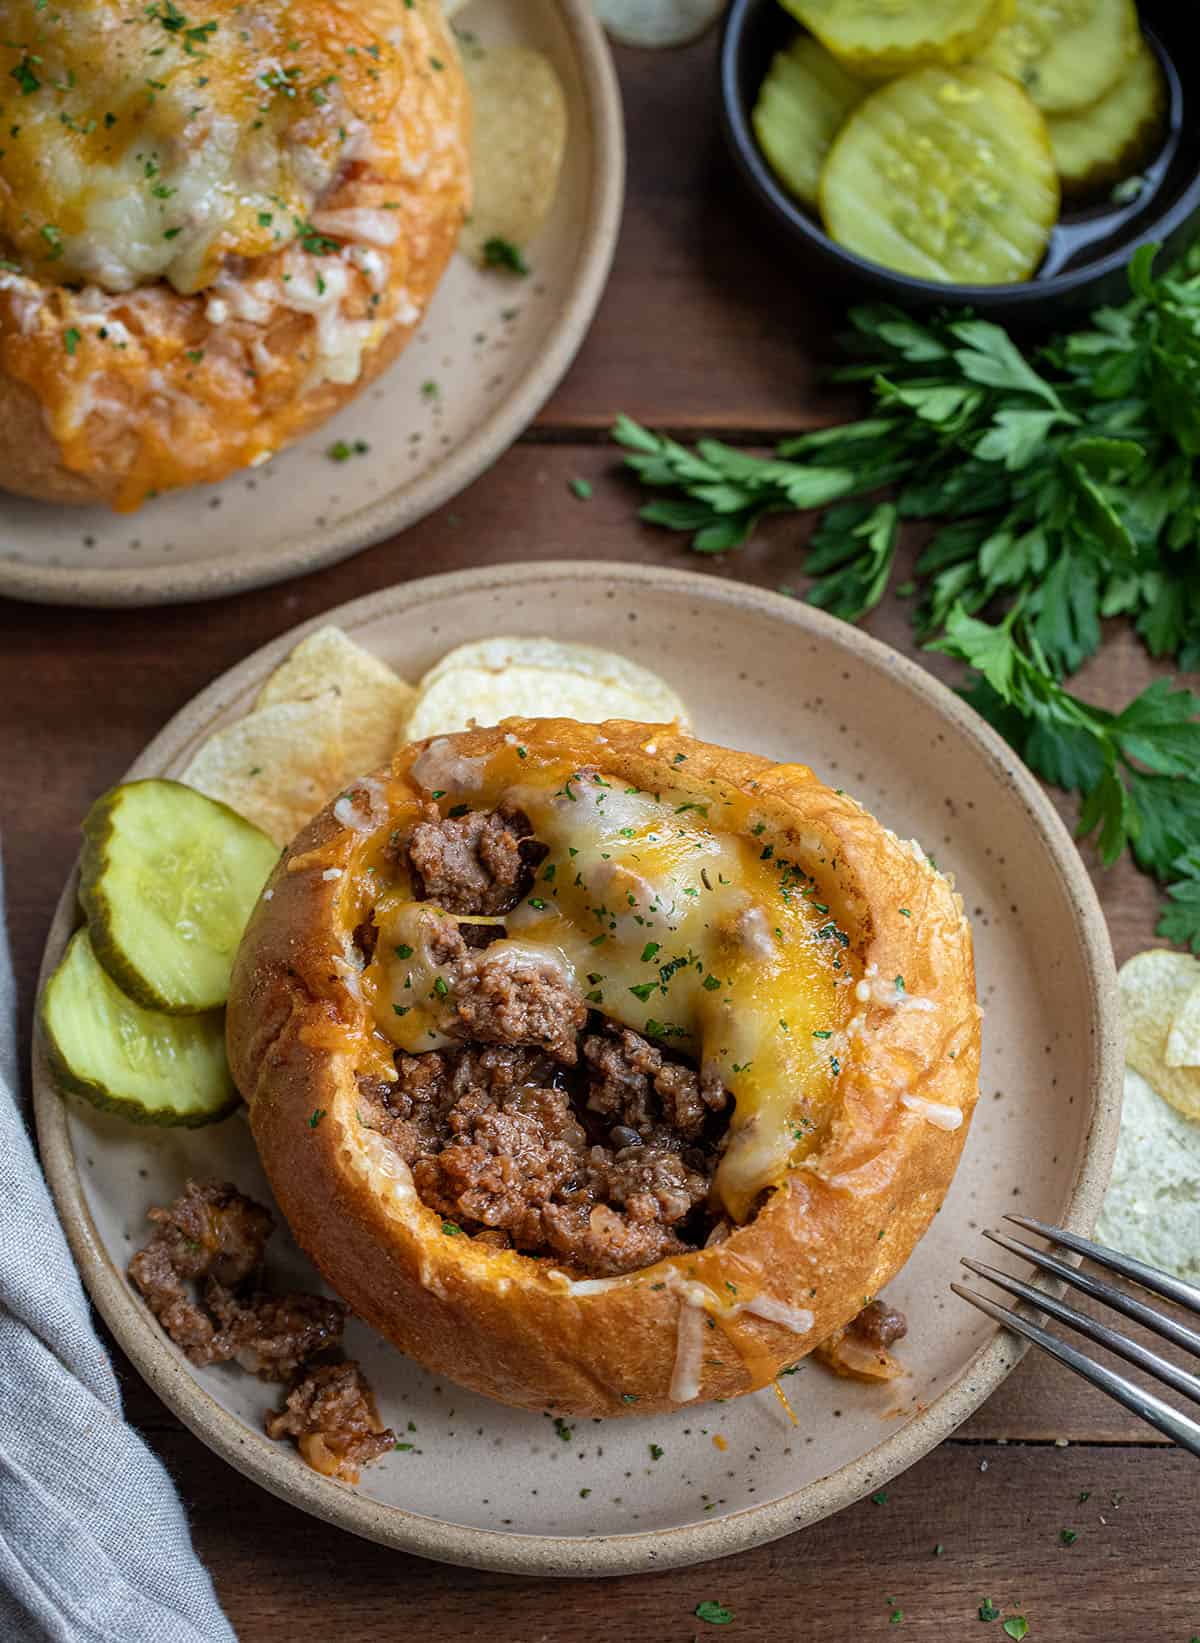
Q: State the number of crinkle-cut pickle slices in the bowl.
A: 5